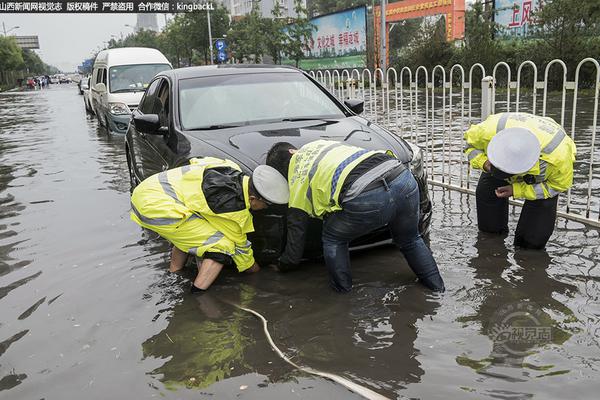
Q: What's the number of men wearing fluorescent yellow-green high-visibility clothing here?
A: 3